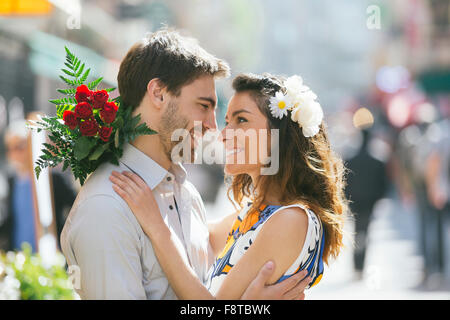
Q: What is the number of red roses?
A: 7